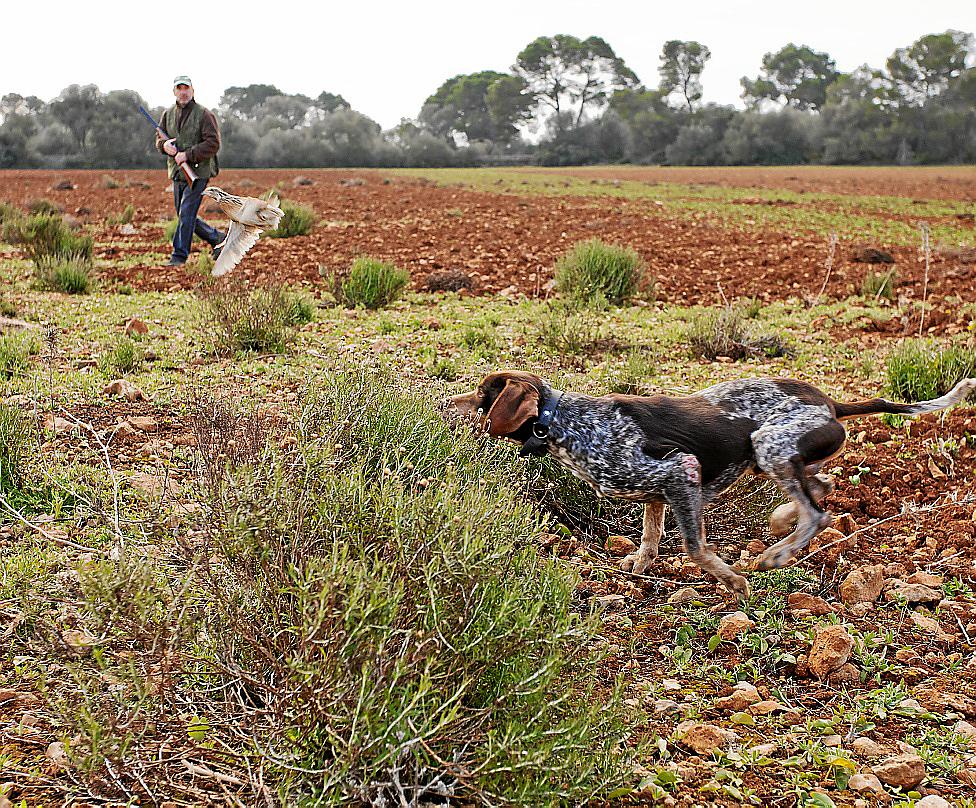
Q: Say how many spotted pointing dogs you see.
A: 1